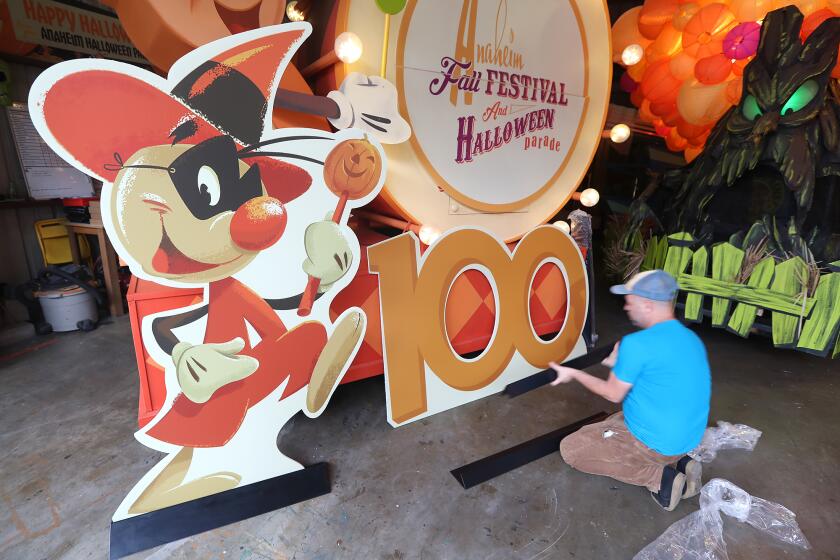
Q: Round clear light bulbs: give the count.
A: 7